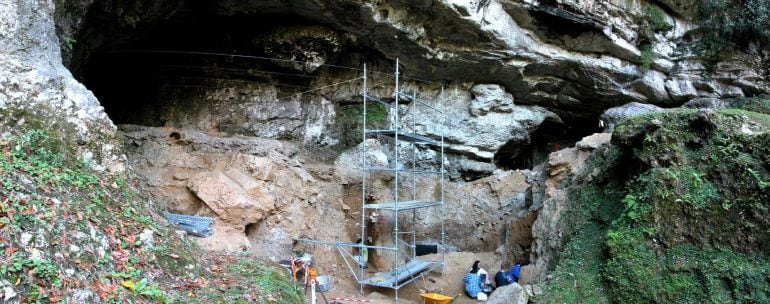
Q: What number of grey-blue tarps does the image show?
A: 1